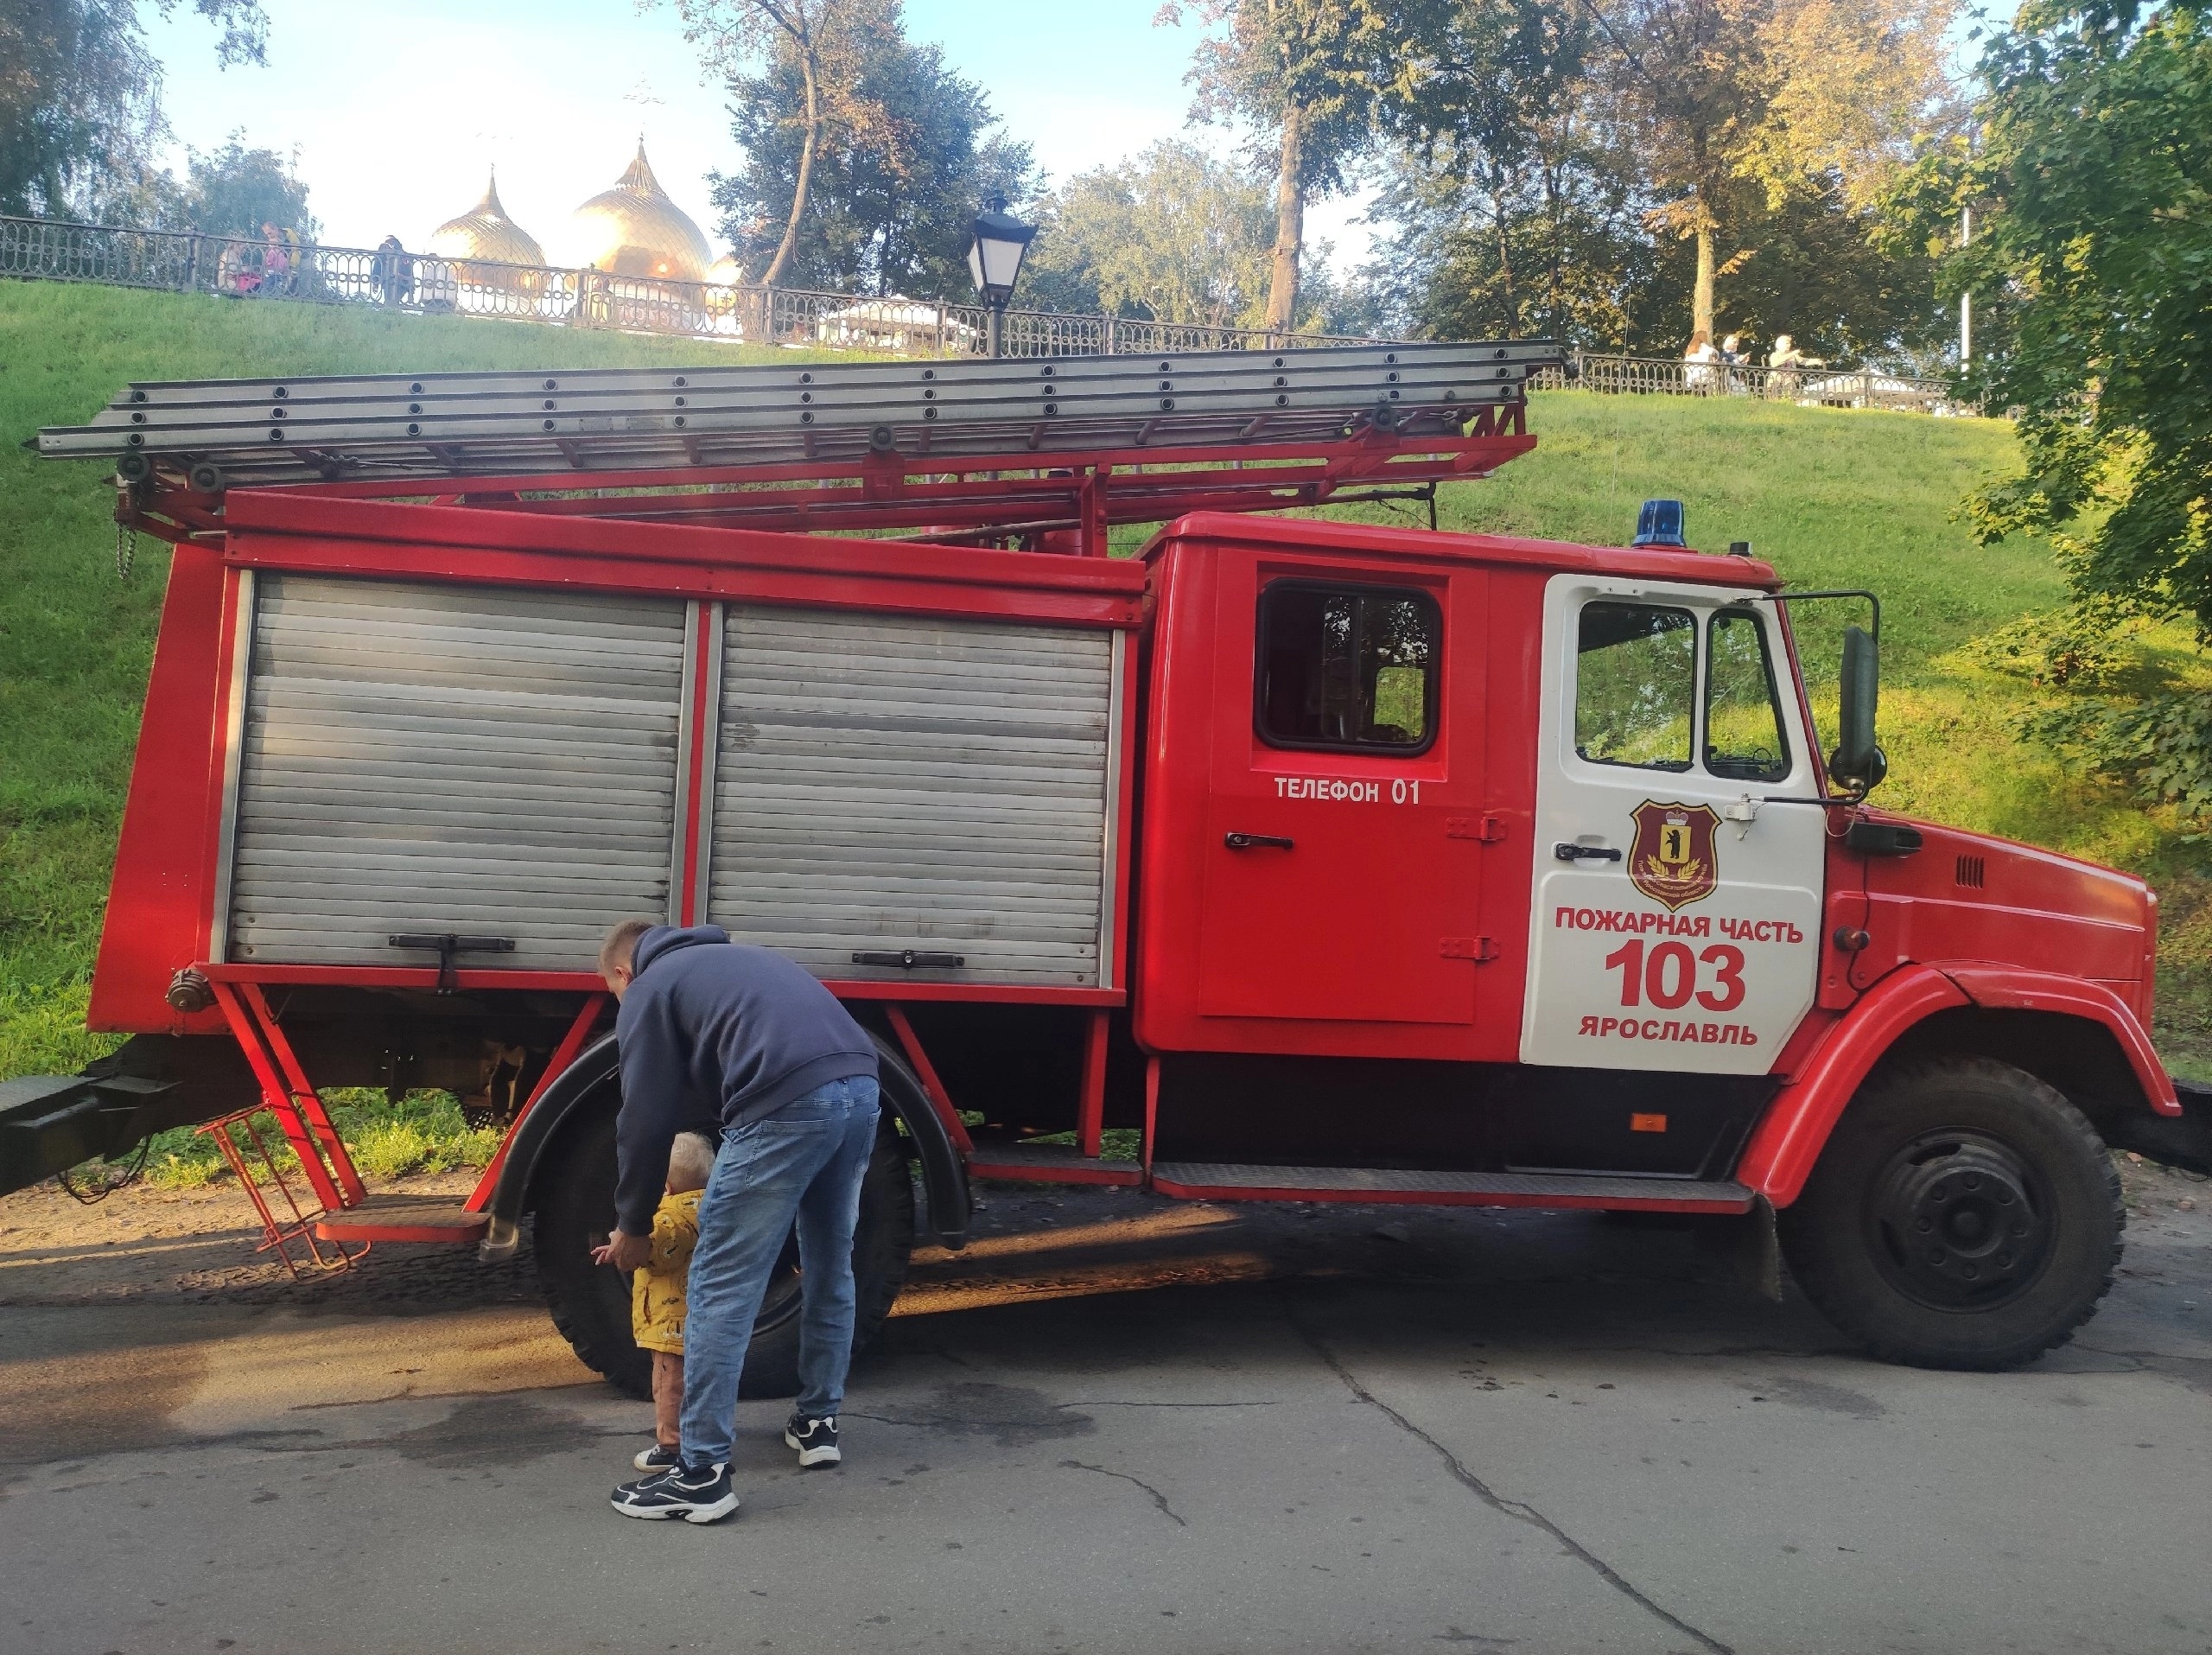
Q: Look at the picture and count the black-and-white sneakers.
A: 3